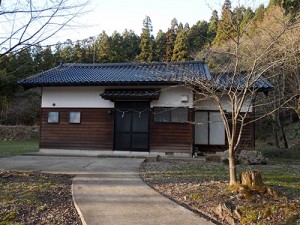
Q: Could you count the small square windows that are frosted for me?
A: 2